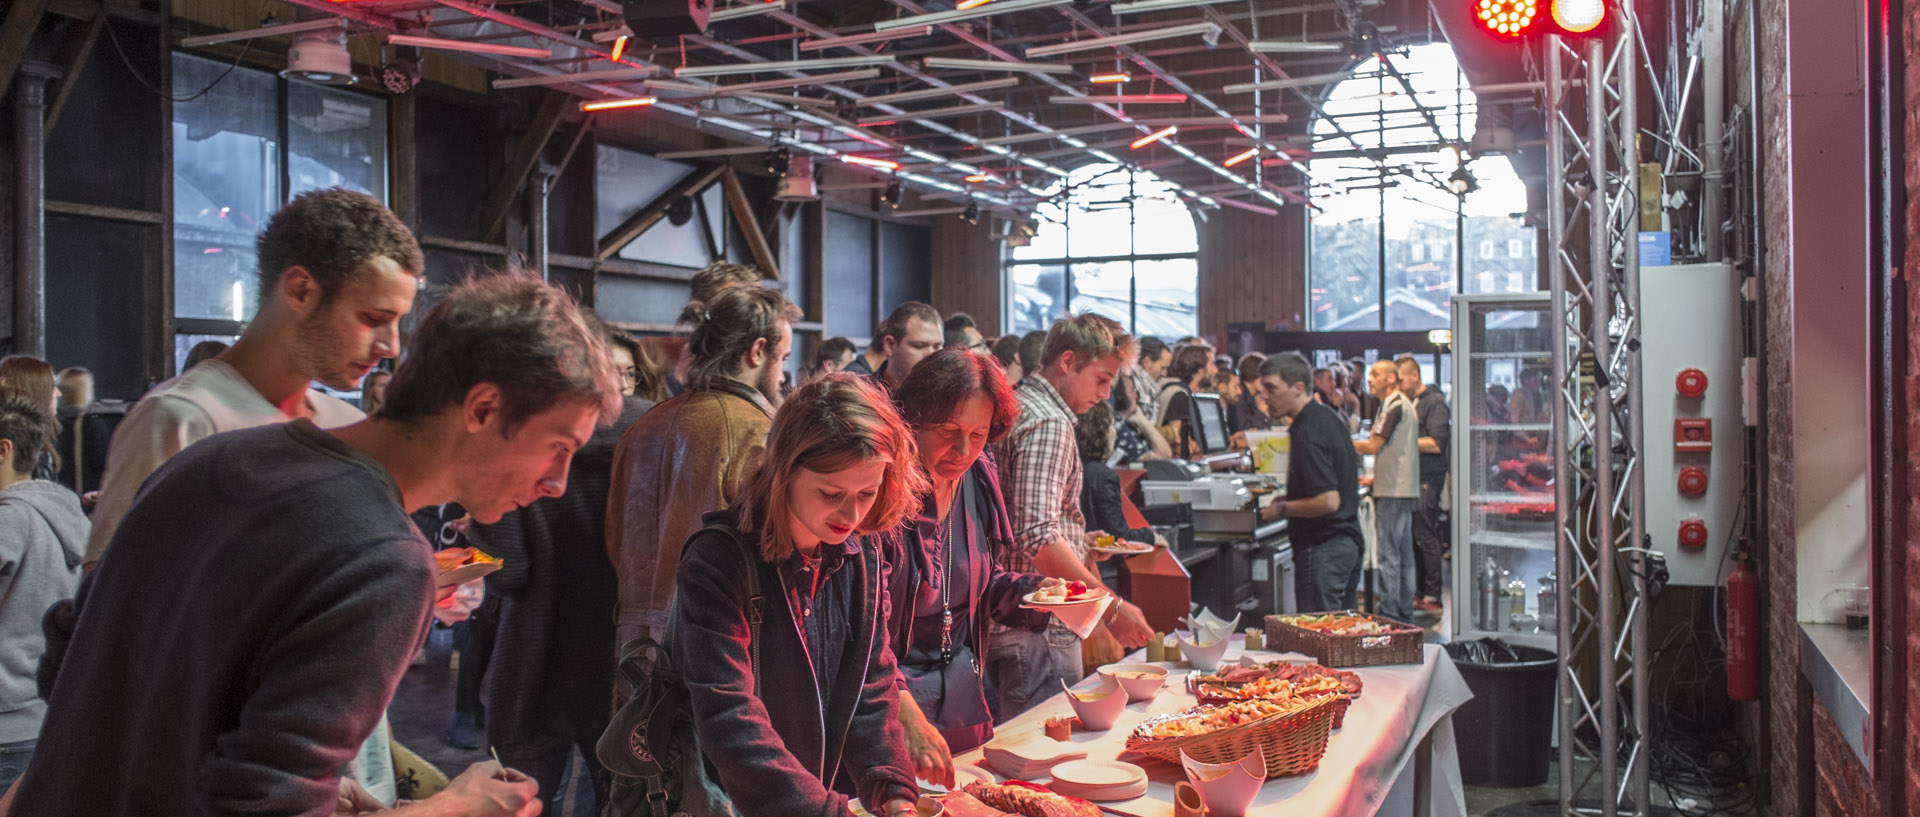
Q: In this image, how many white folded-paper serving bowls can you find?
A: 4